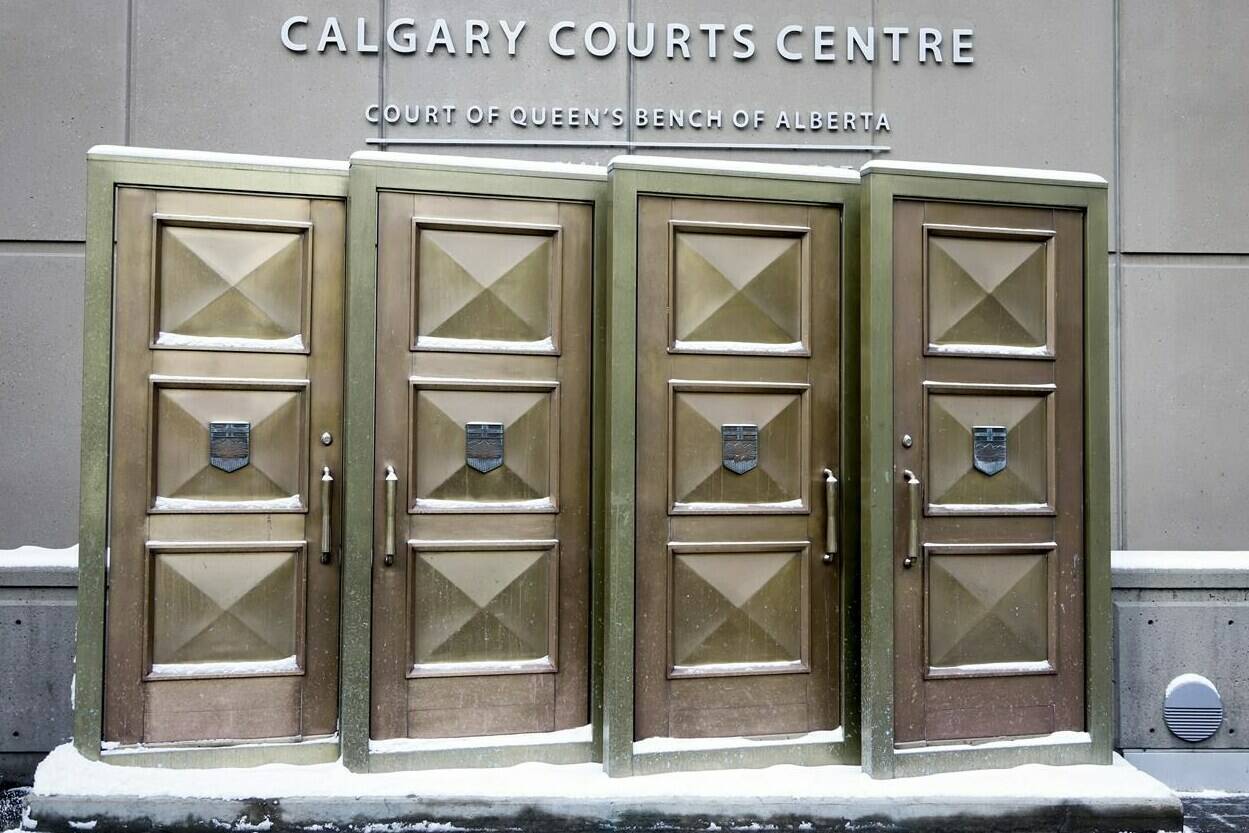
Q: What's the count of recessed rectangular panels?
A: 12